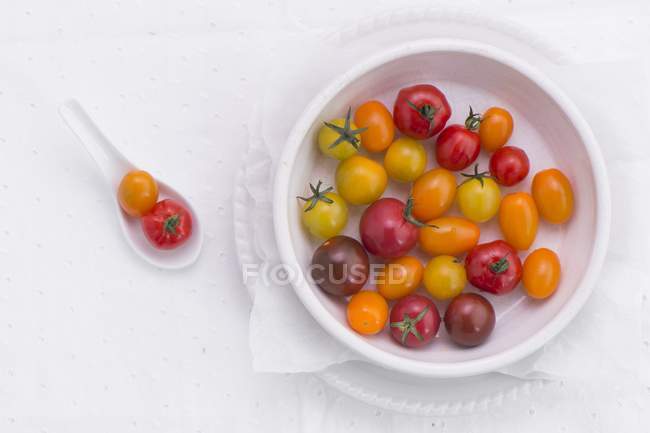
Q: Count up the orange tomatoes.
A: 10